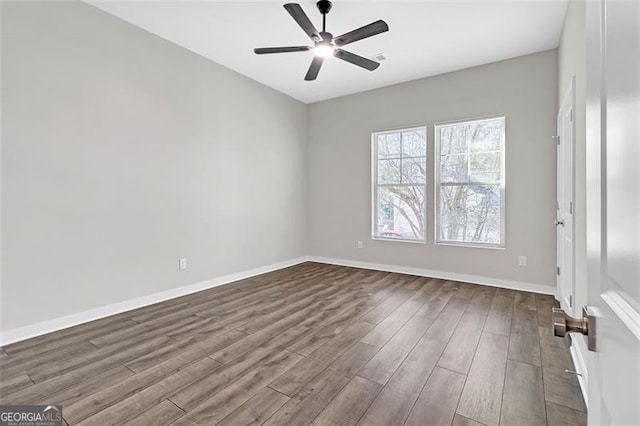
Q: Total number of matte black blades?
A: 5